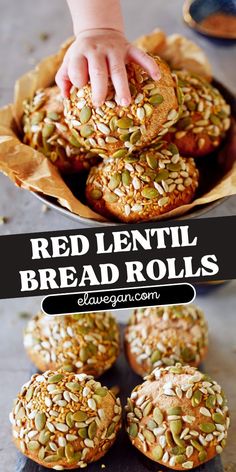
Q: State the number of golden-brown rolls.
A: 8